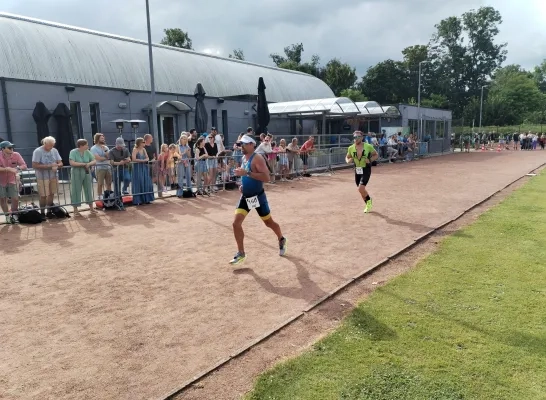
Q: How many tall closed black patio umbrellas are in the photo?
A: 4